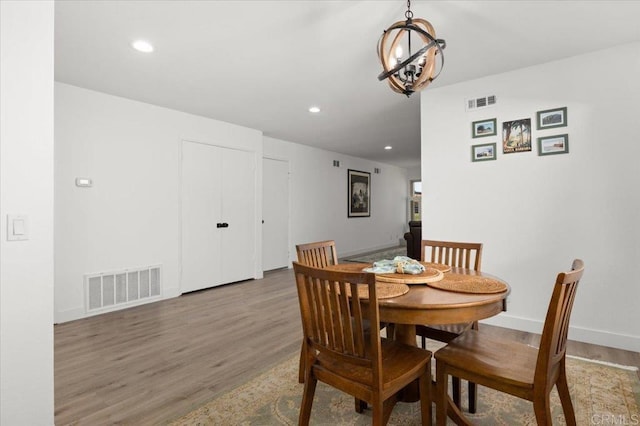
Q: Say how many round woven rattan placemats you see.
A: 4